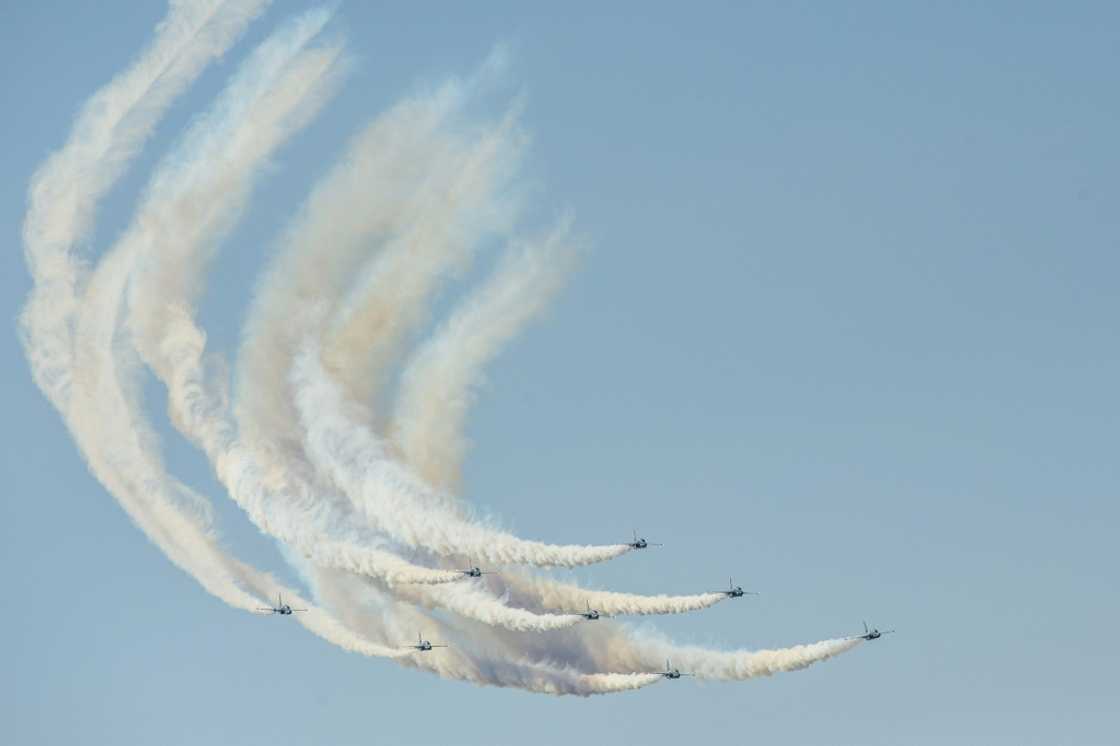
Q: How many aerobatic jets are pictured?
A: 8